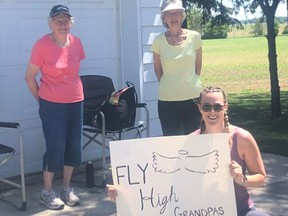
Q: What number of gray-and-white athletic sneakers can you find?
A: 2